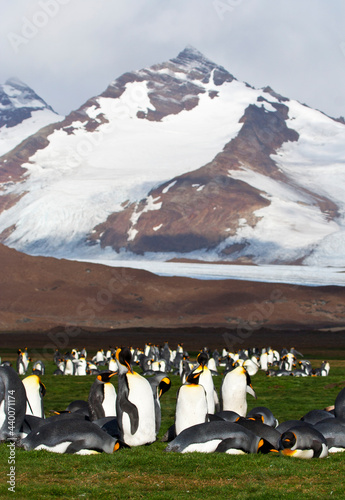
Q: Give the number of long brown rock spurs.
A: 2